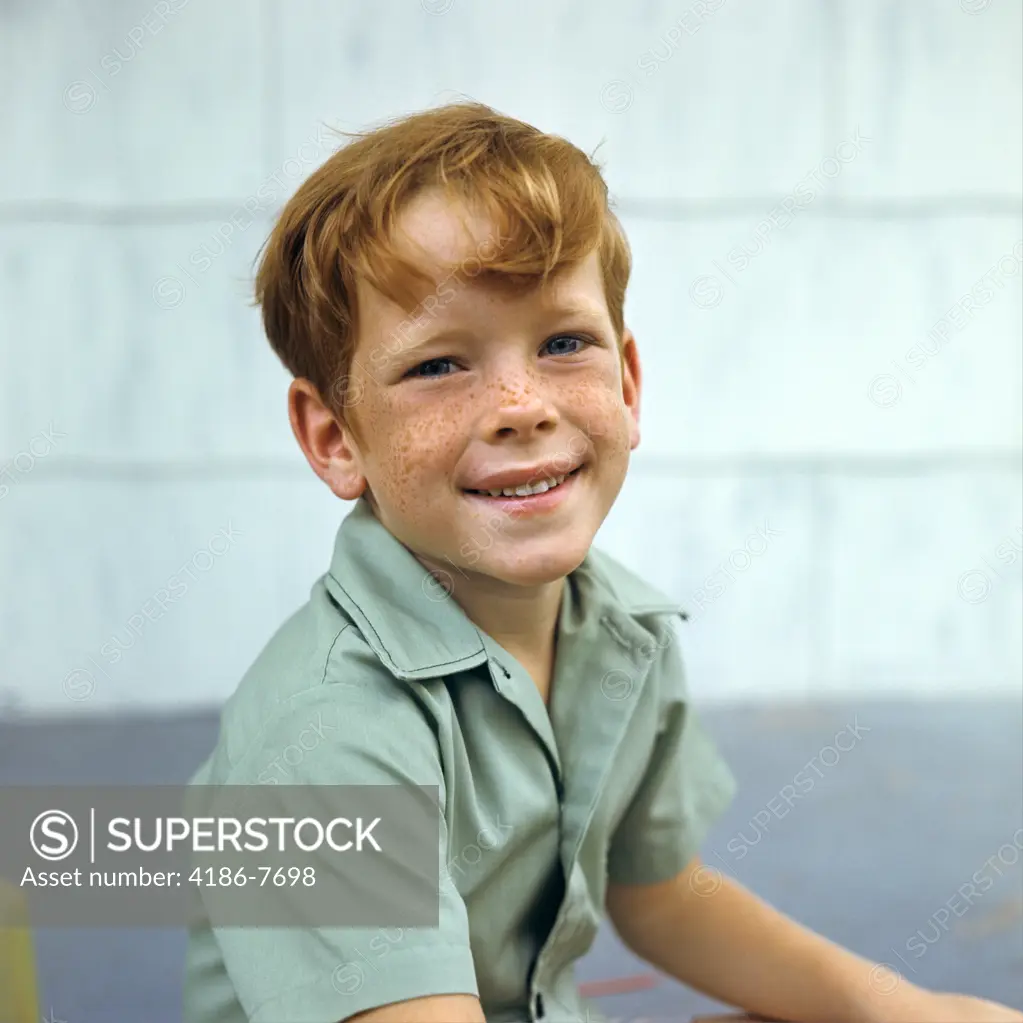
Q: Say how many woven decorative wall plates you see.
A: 0